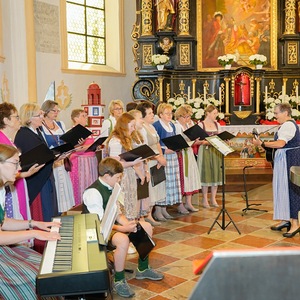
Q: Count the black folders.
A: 11